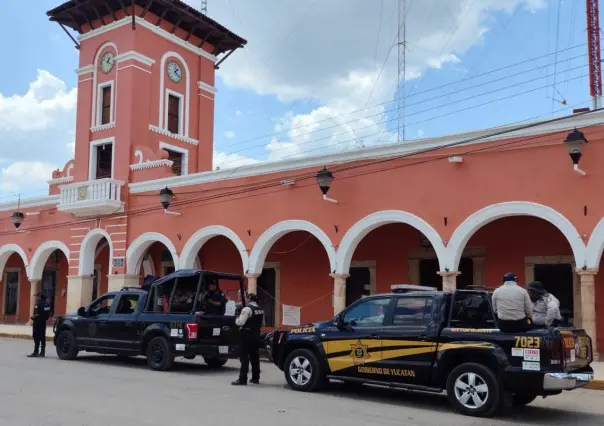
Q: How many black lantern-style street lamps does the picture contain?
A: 4